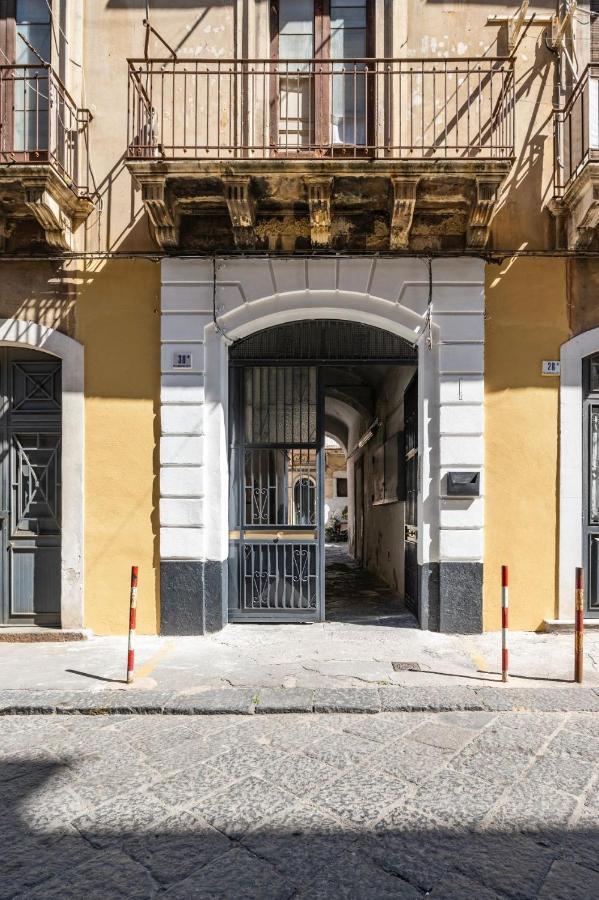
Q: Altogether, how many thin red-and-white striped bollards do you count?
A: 3